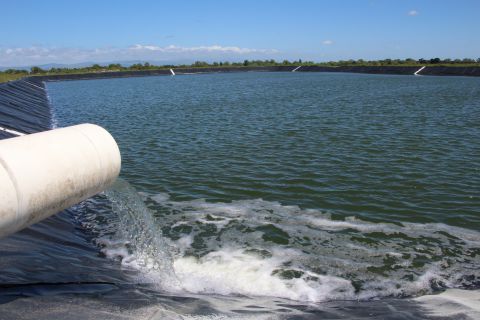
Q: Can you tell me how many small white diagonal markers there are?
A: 3